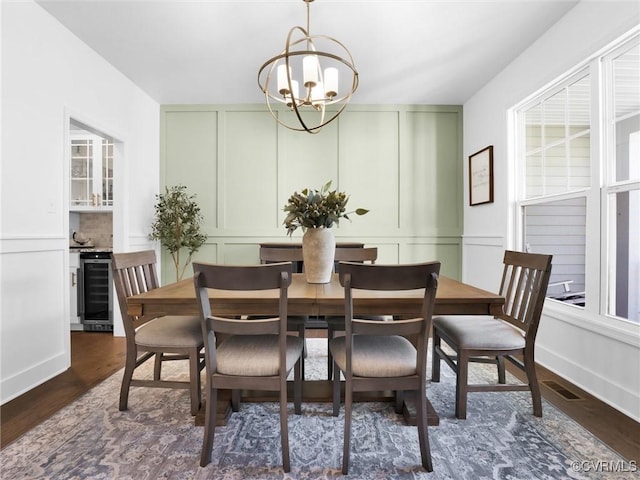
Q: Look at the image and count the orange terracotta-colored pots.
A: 0